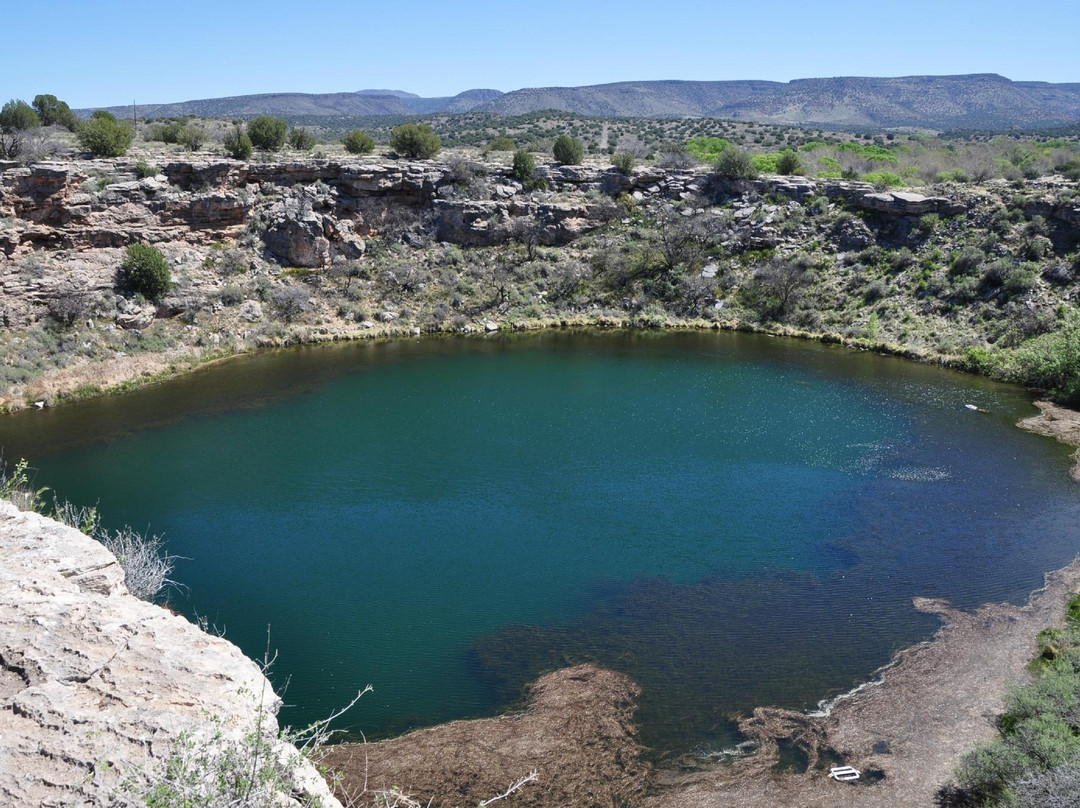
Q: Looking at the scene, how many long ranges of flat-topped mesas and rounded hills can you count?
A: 1